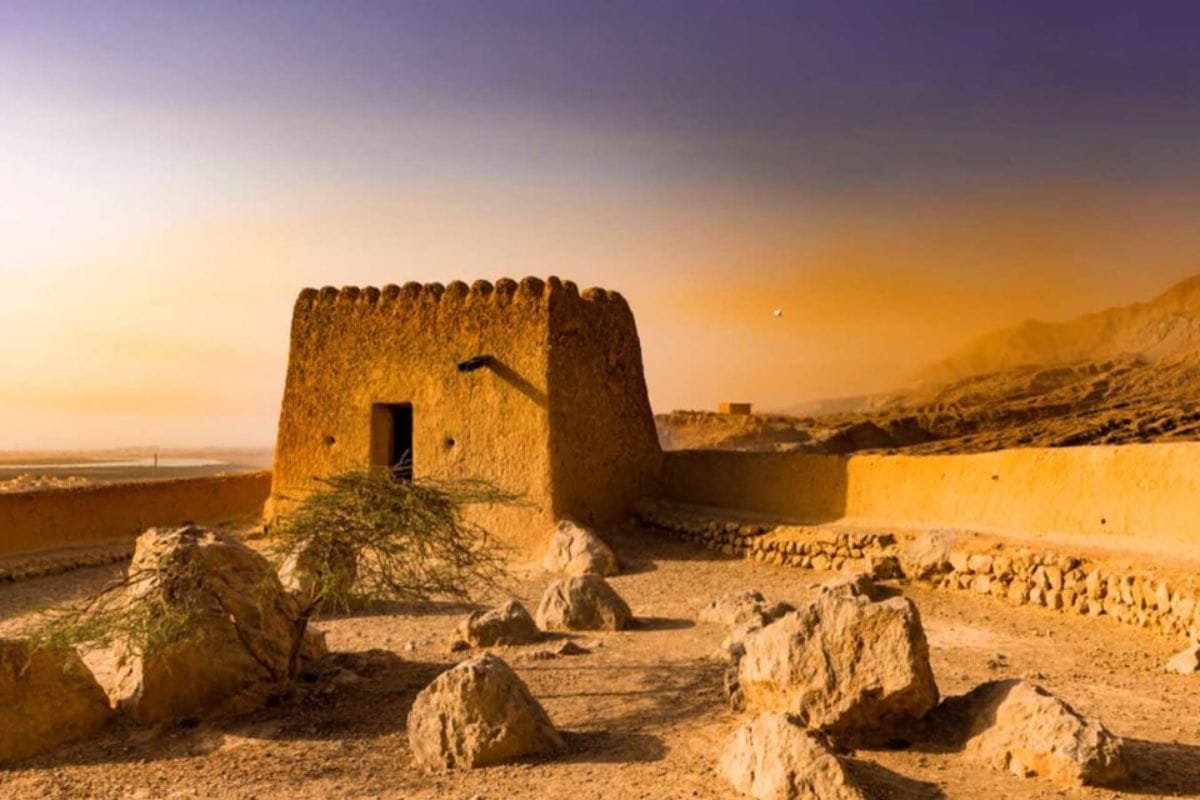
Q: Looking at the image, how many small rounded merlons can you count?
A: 15